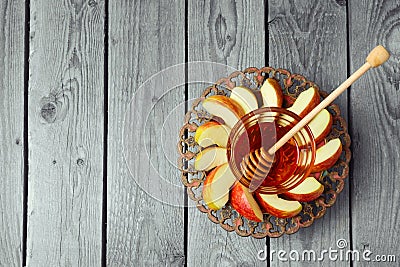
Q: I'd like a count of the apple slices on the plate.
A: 12